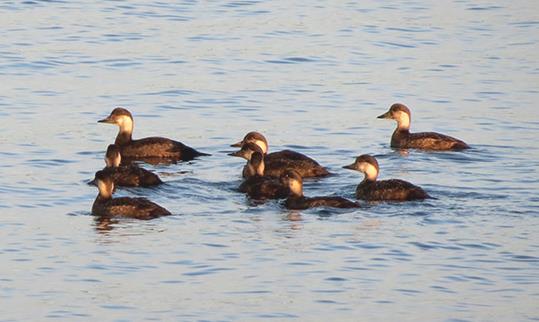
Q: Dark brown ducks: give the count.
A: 9